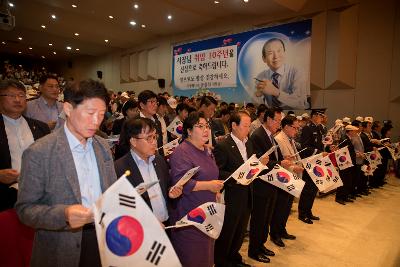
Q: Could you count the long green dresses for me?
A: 0